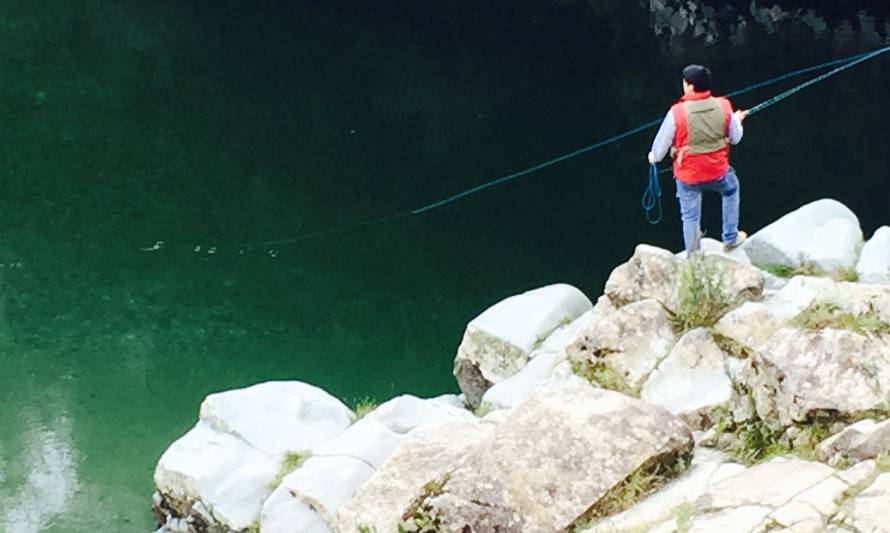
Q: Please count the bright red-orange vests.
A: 1